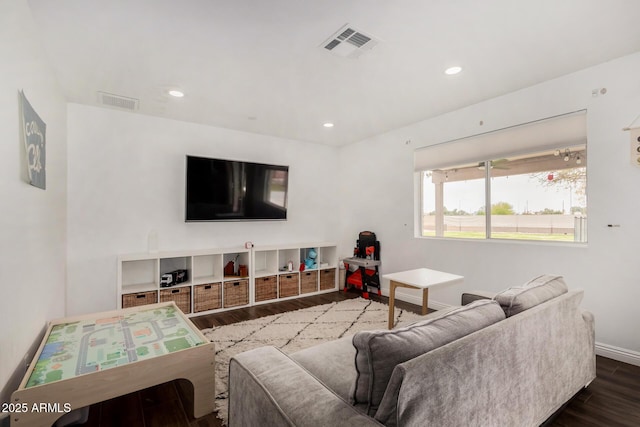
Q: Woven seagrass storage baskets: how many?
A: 8